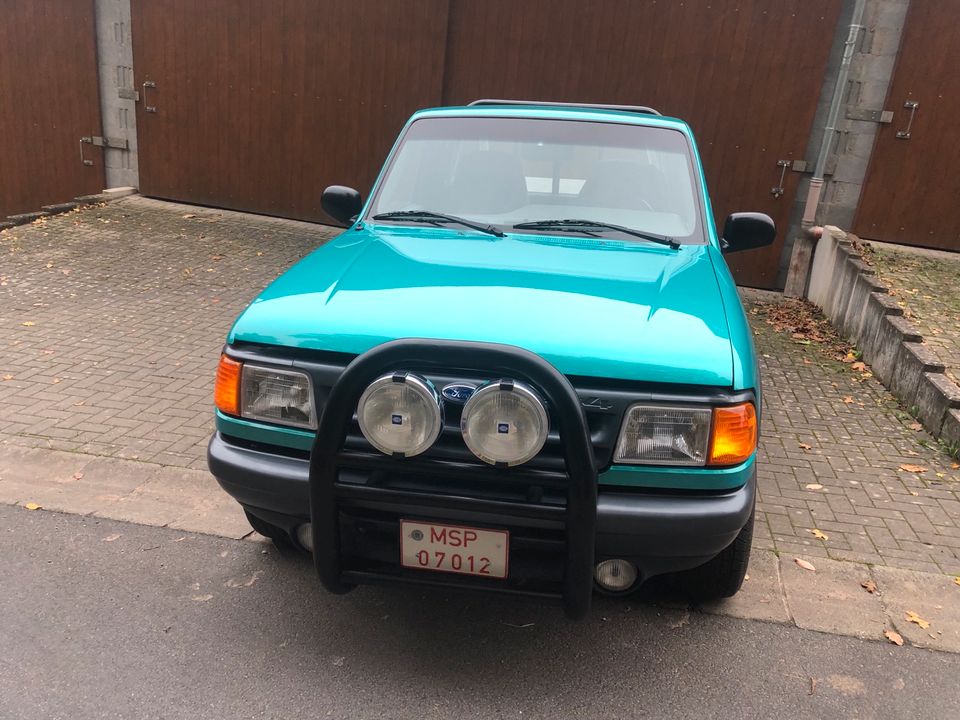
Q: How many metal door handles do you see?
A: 4